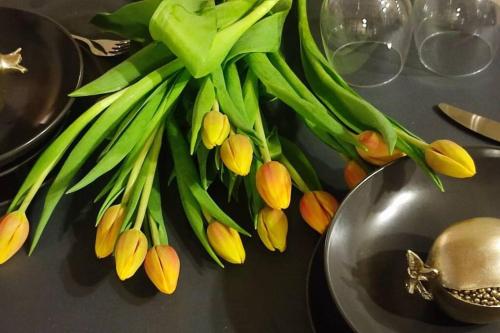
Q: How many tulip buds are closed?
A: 13